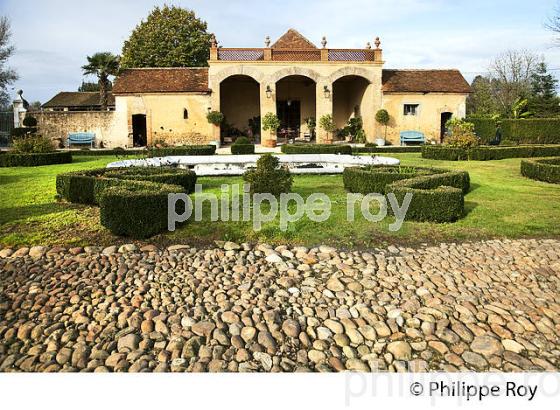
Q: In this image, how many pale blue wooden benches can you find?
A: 2